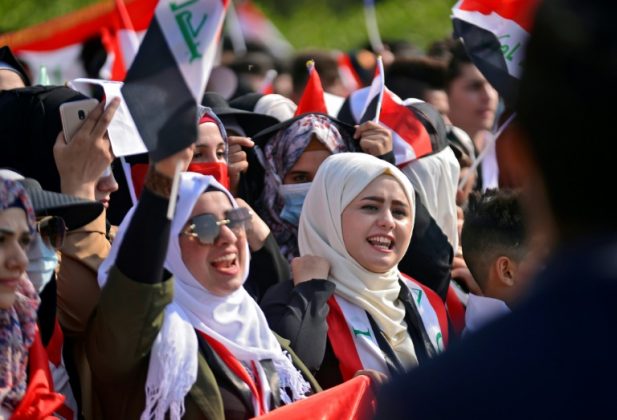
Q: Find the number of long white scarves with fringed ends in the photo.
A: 1